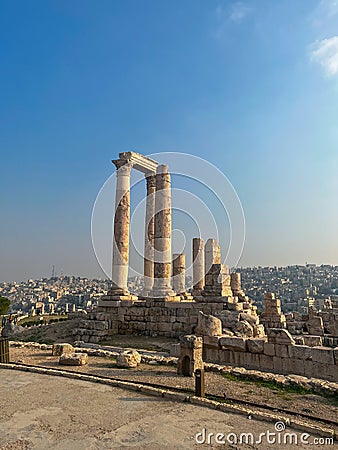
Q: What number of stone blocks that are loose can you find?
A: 3